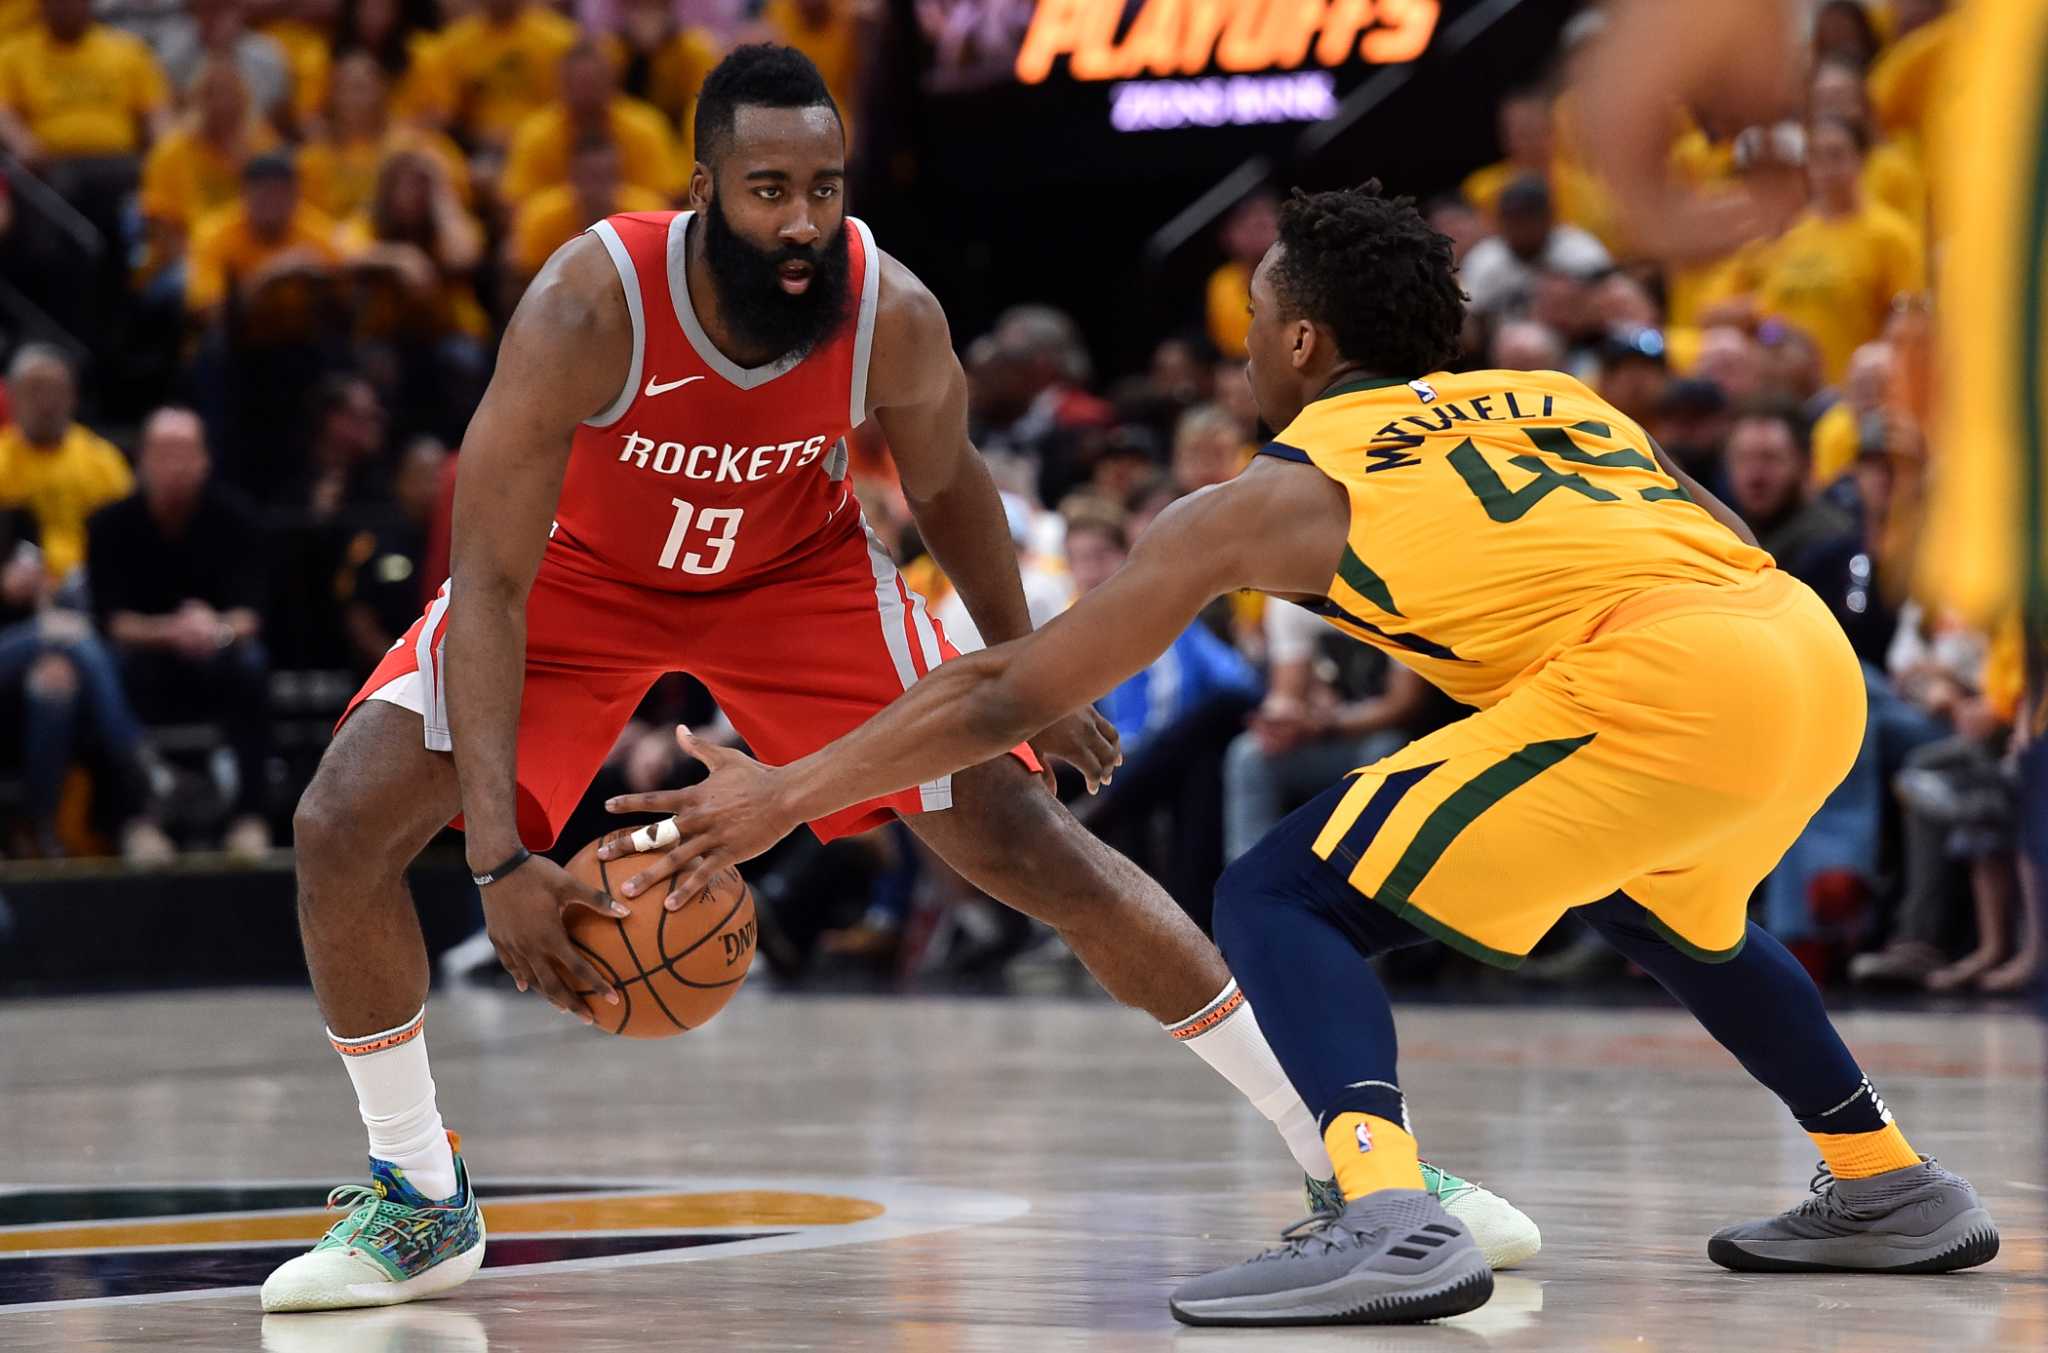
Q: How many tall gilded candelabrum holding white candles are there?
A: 0